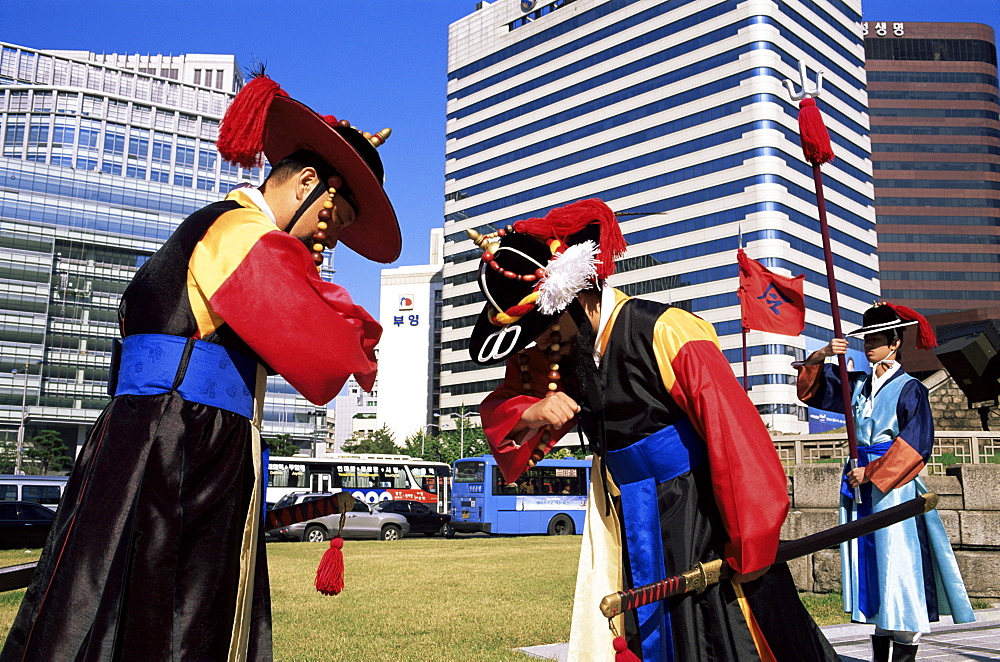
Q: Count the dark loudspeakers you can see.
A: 1